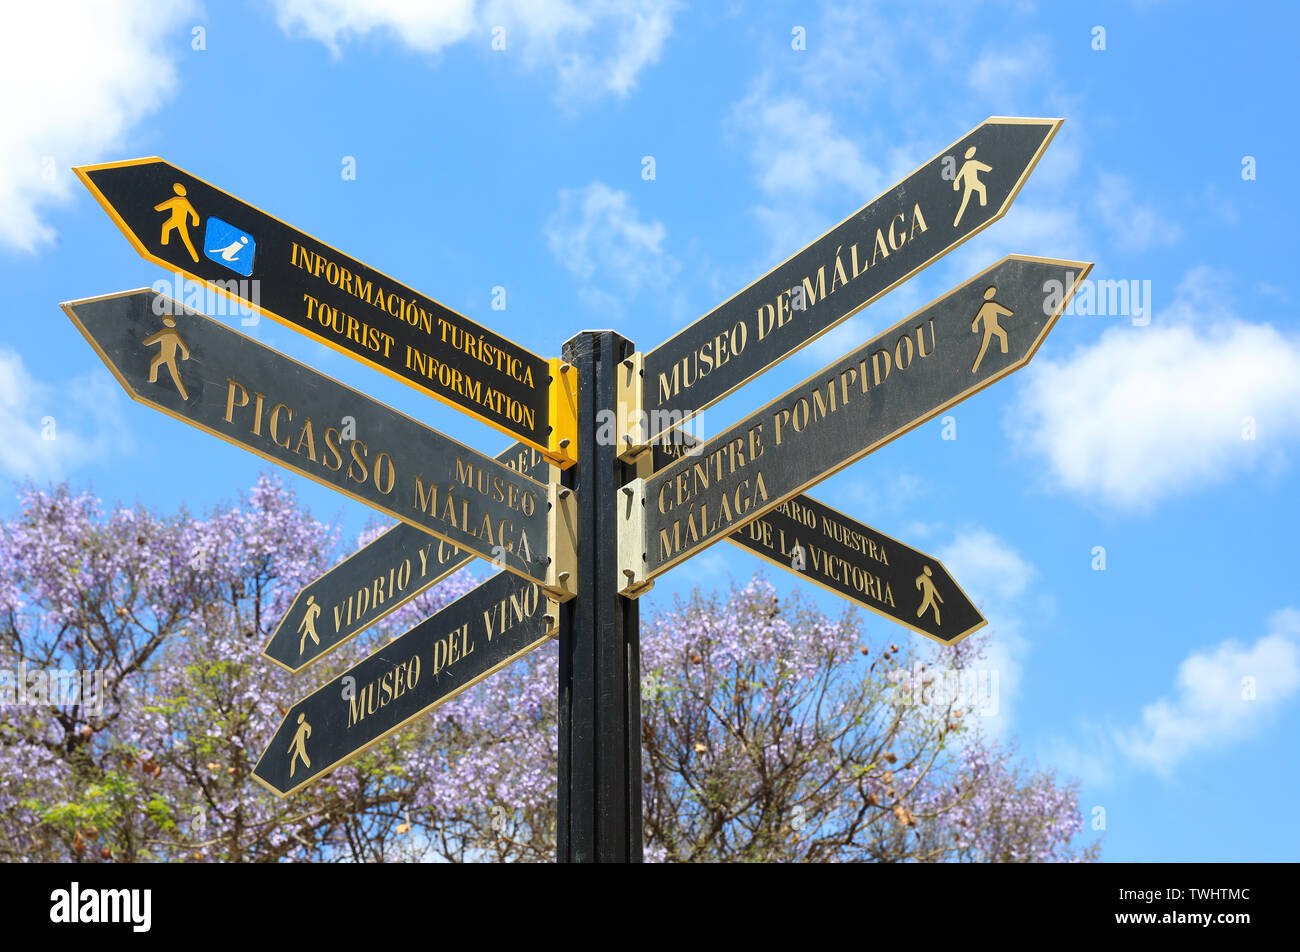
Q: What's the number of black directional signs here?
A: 7